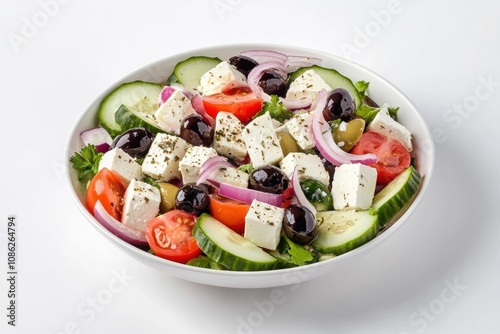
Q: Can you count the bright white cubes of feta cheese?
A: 15